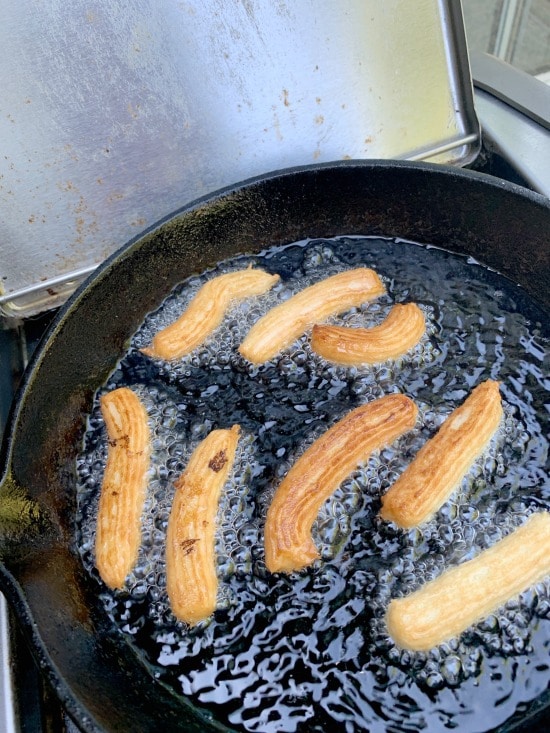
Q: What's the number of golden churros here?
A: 8